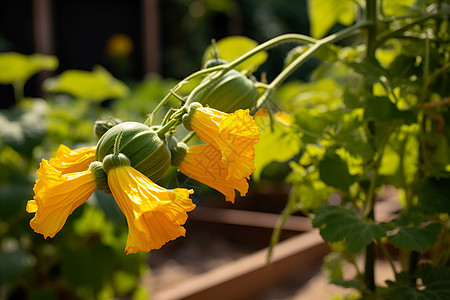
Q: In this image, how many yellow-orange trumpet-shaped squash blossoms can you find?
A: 5